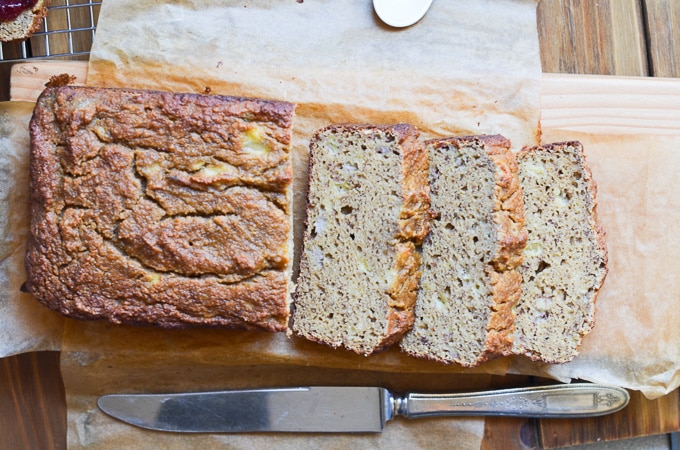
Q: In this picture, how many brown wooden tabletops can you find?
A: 1